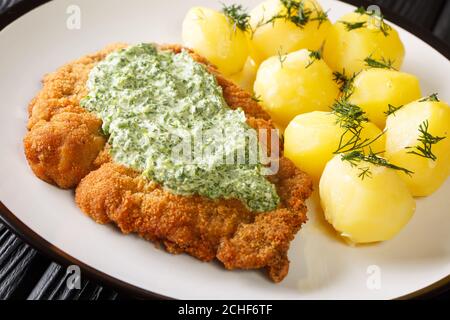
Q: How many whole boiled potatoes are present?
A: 8